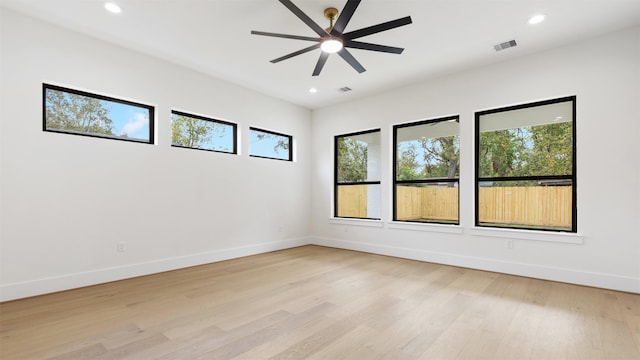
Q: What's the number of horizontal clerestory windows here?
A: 3